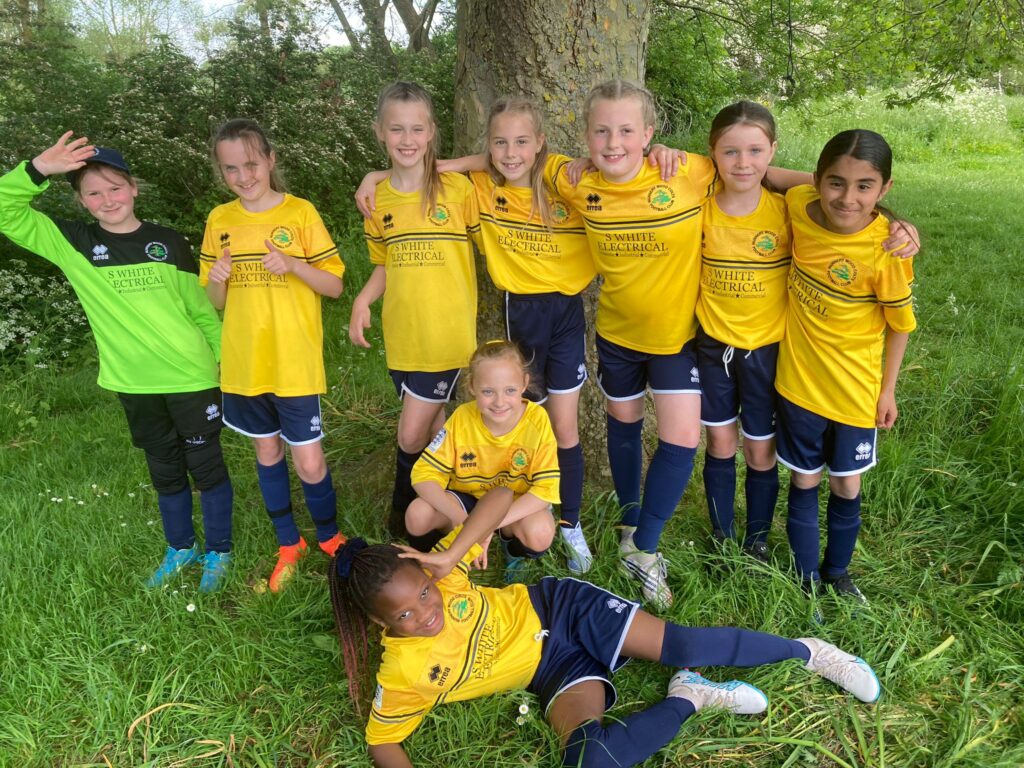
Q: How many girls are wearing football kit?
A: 9